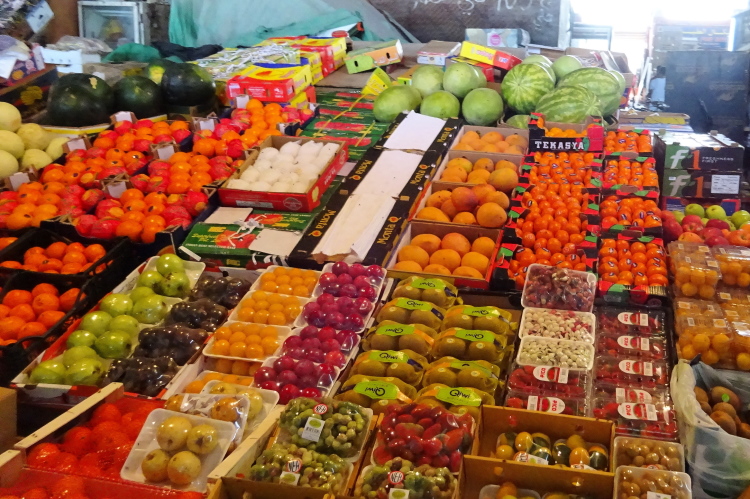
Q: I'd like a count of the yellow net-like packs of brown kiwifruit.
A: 9